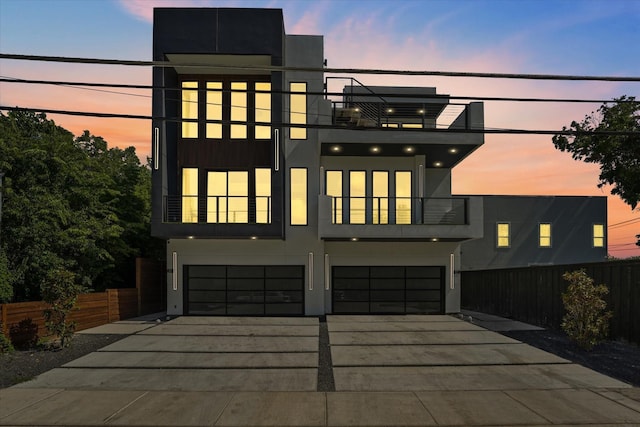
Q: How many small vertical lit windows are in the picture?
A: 3